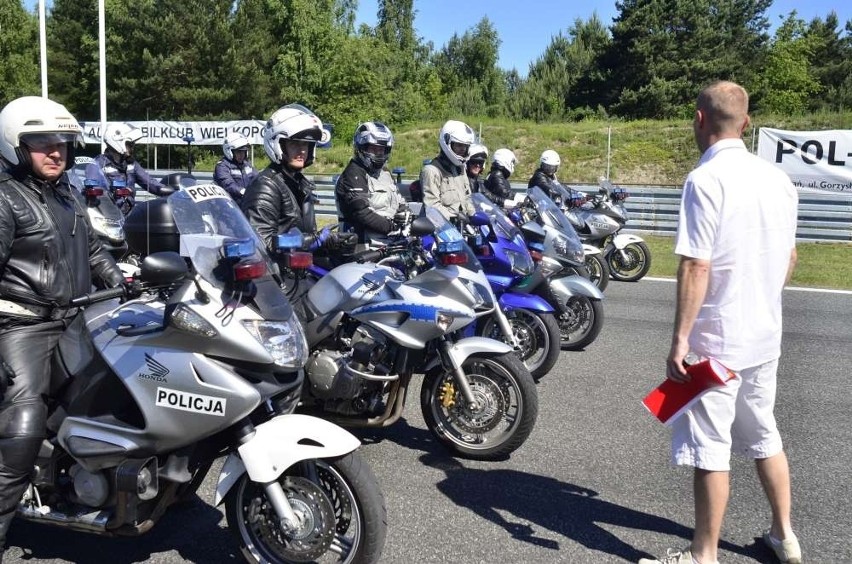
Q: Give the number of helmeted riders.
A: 9